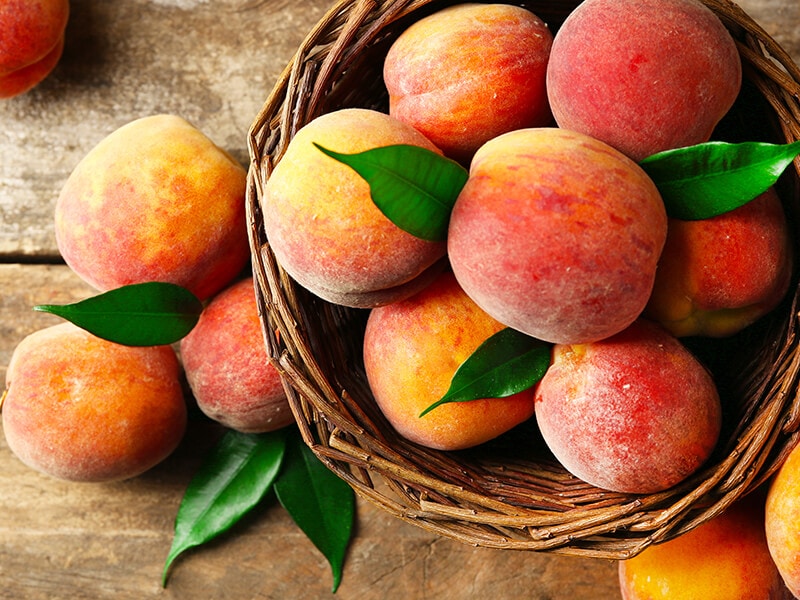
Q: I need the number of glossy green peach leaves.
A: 6